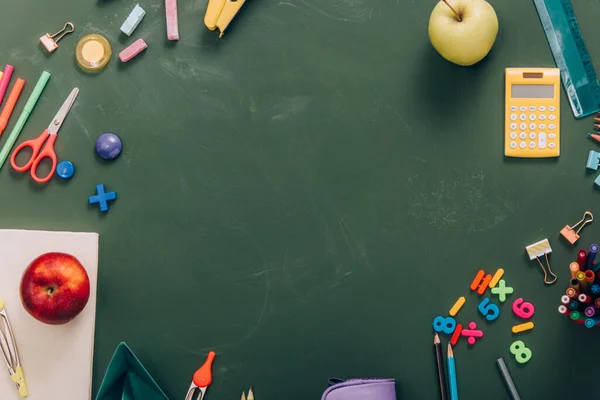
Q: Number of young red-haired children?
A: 0